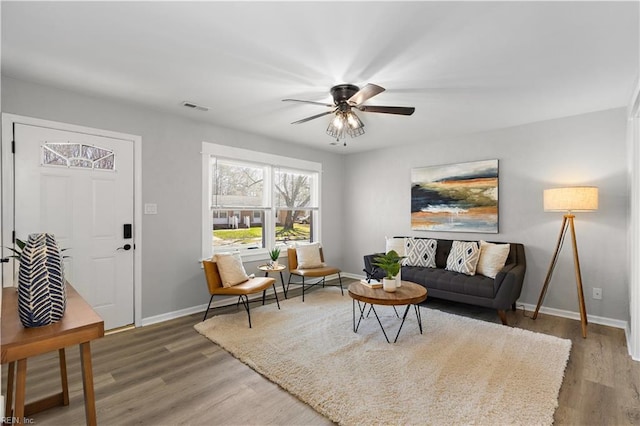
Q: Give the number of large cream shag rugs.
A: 1